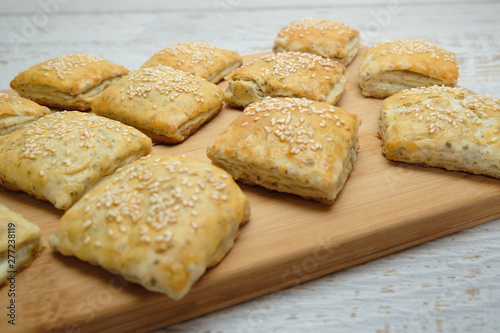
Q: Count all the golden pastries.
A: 12